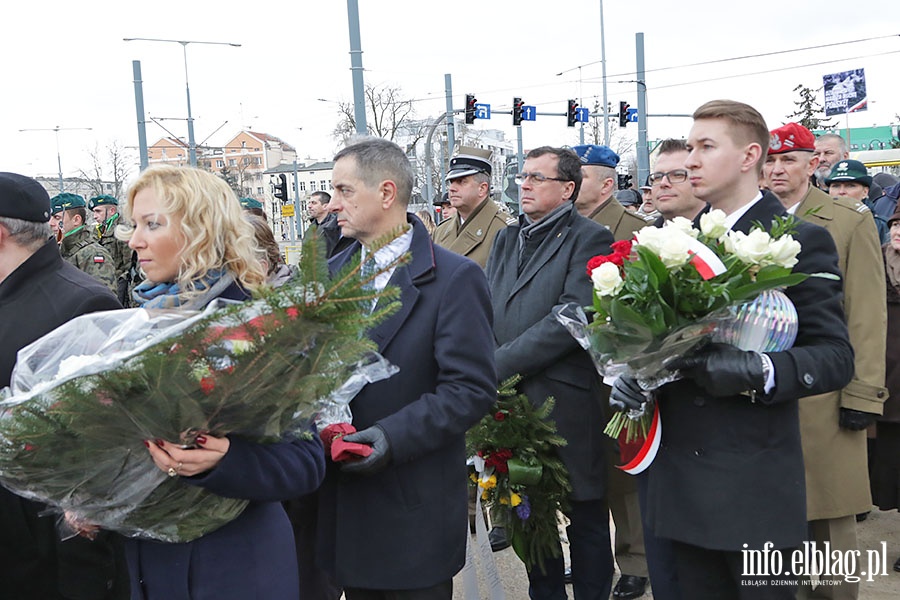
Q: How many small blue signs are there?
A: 4